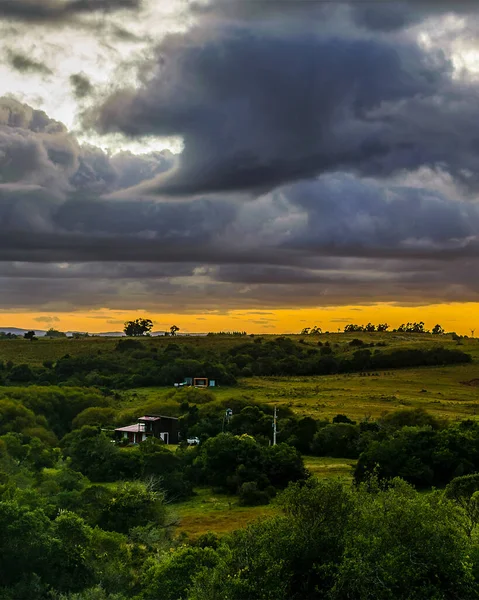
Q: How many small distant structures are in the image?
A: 2